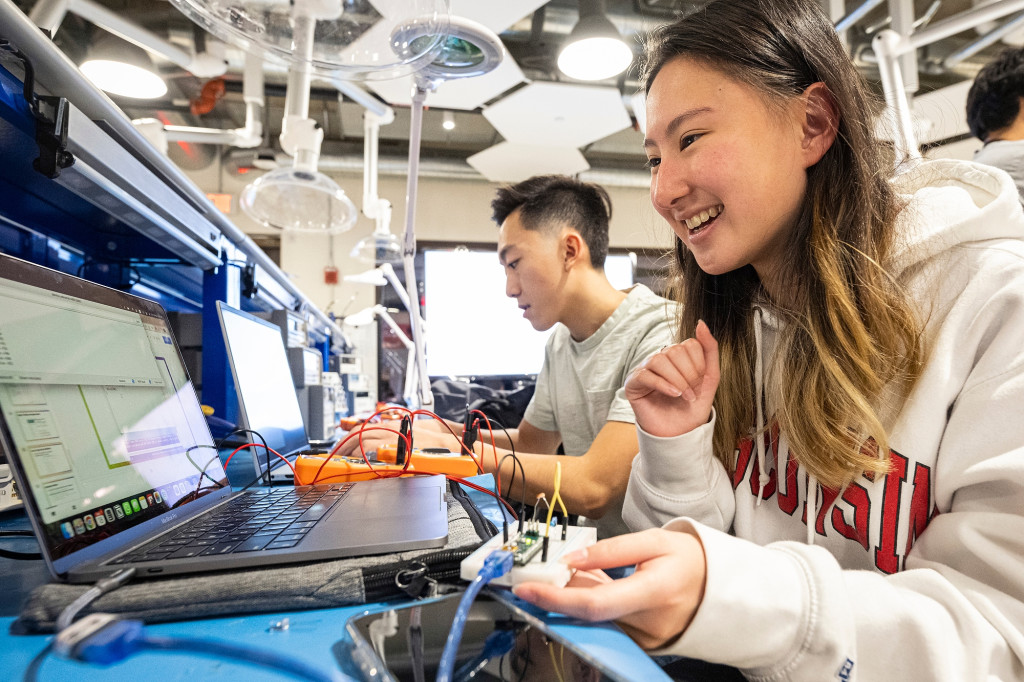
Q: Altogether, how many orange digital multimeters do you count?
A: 2